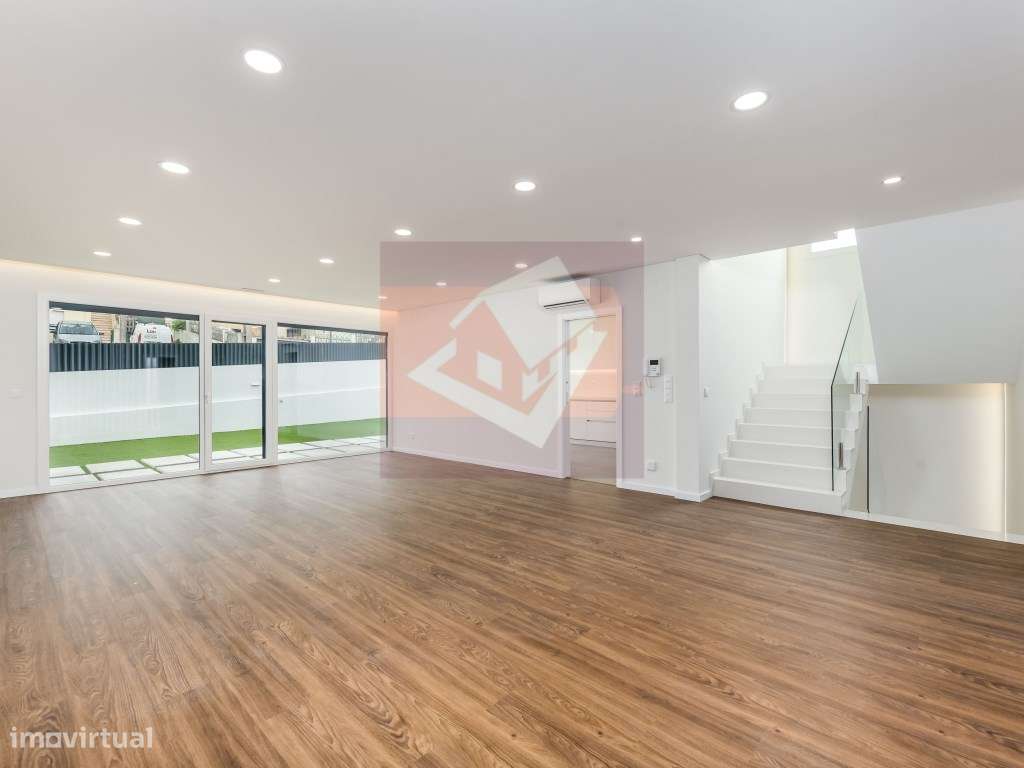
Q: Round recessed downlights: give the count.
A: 14